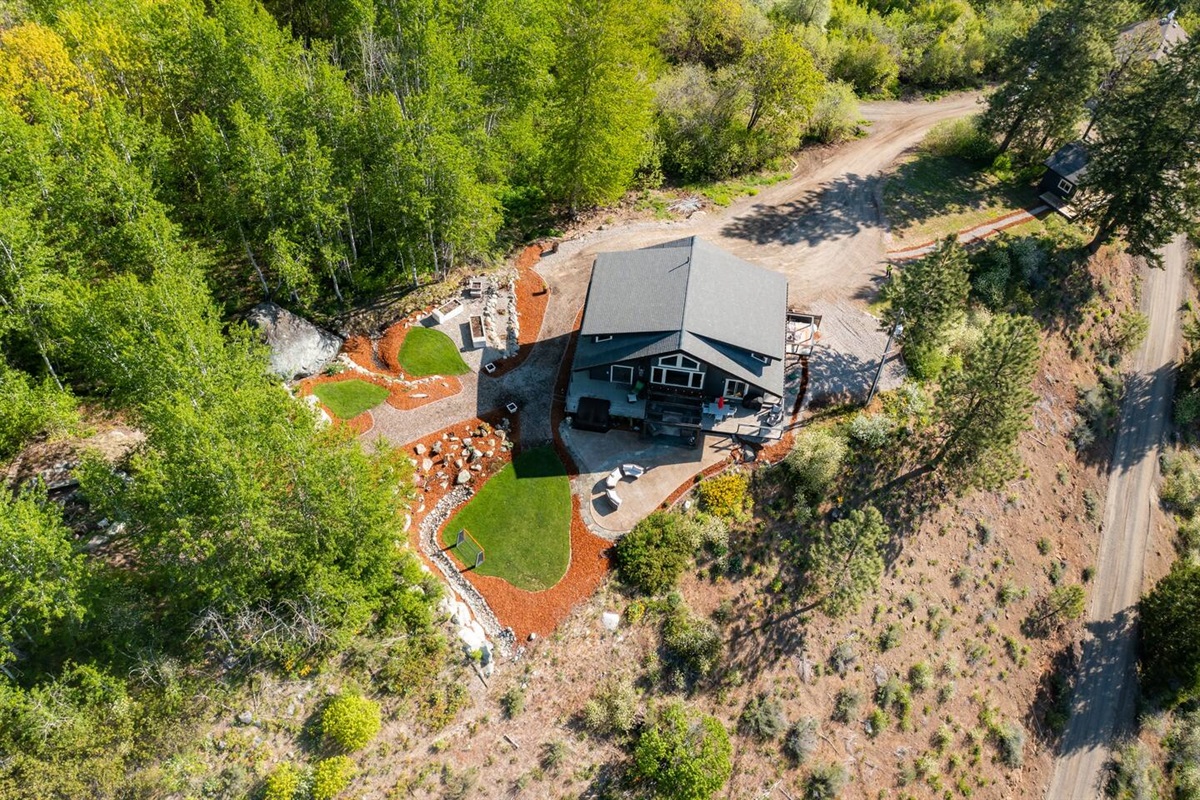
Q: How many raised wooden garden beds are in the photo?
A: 3